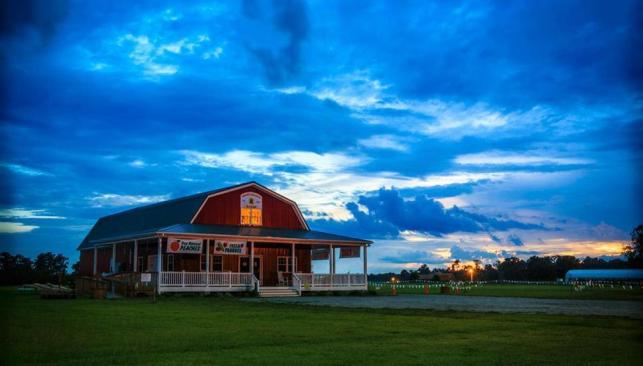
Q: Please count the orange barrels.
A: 3